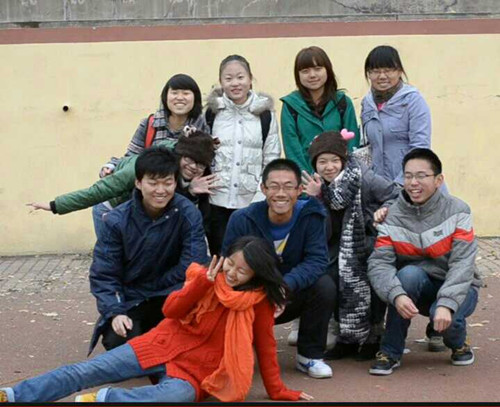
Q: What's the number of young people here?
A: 10